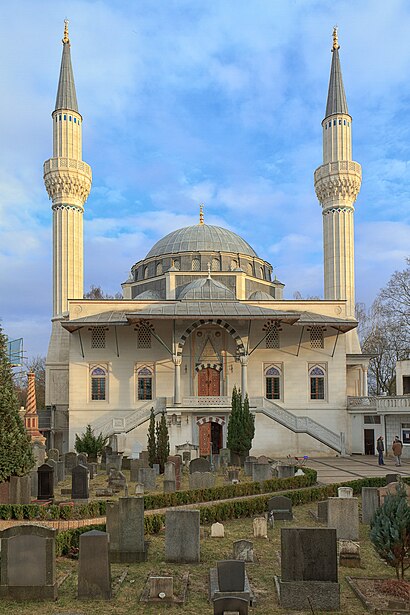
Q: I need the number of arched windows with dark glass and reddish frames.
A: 4